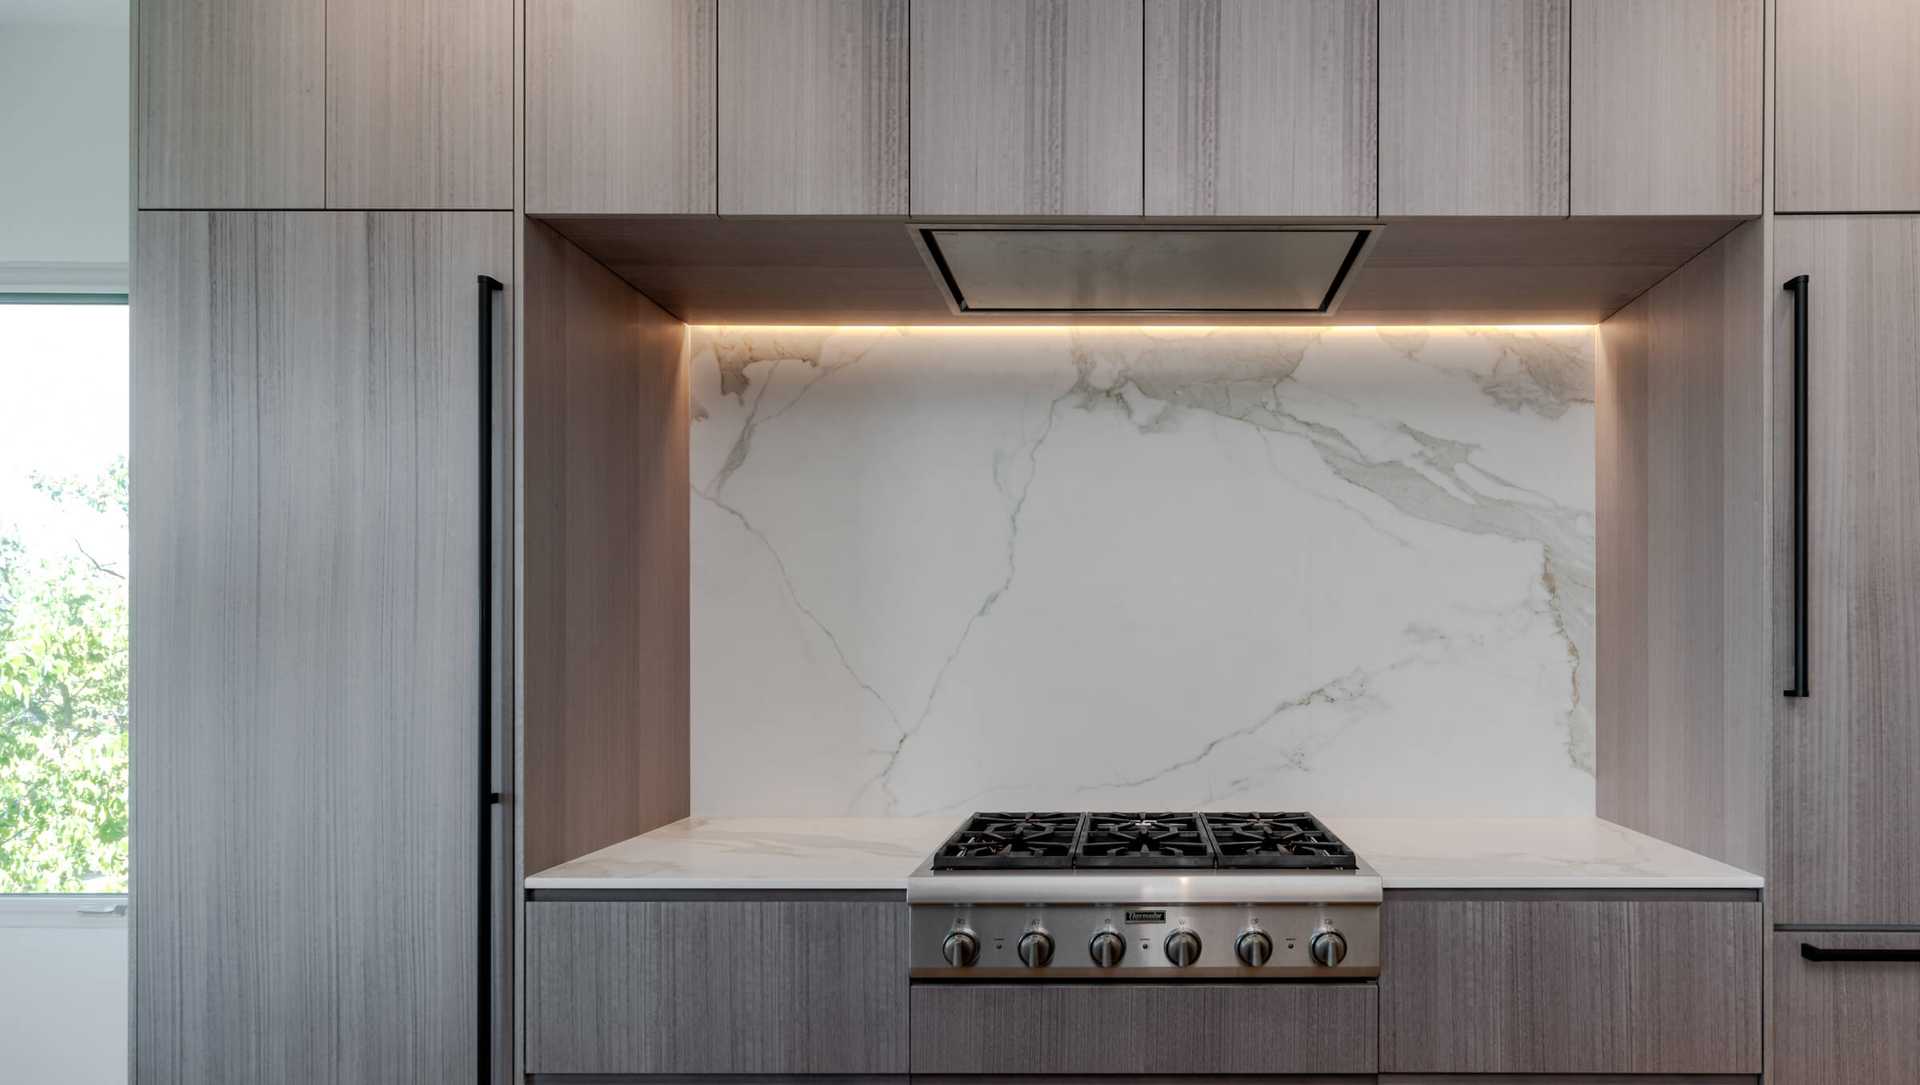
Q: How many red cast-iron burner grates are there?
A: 0